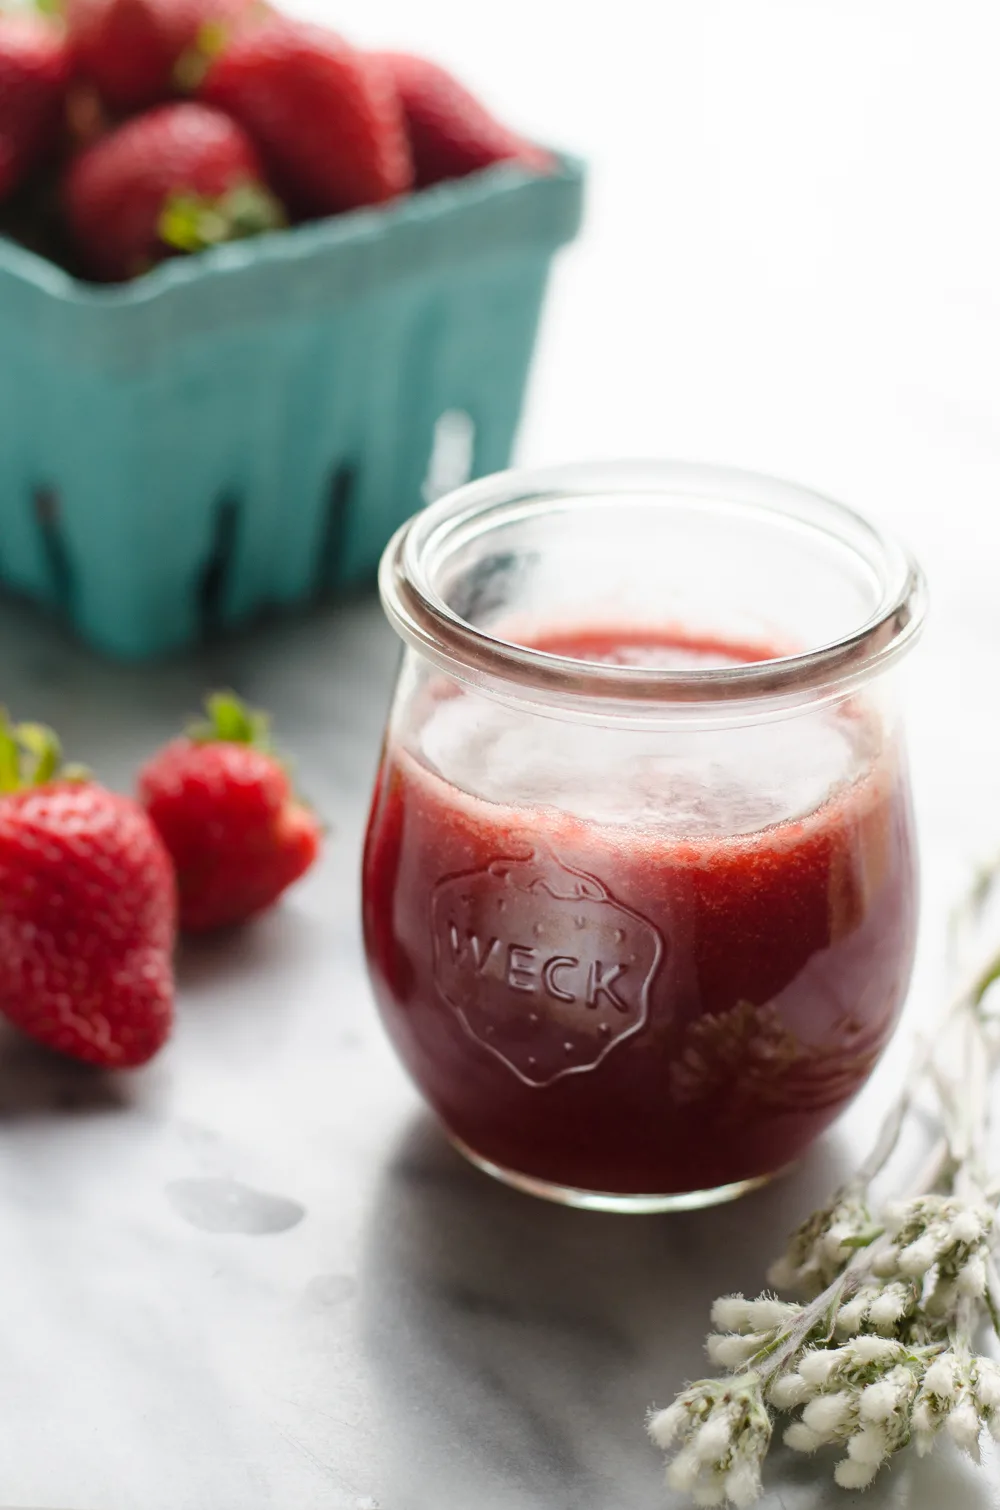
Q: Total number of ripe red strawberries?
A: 7